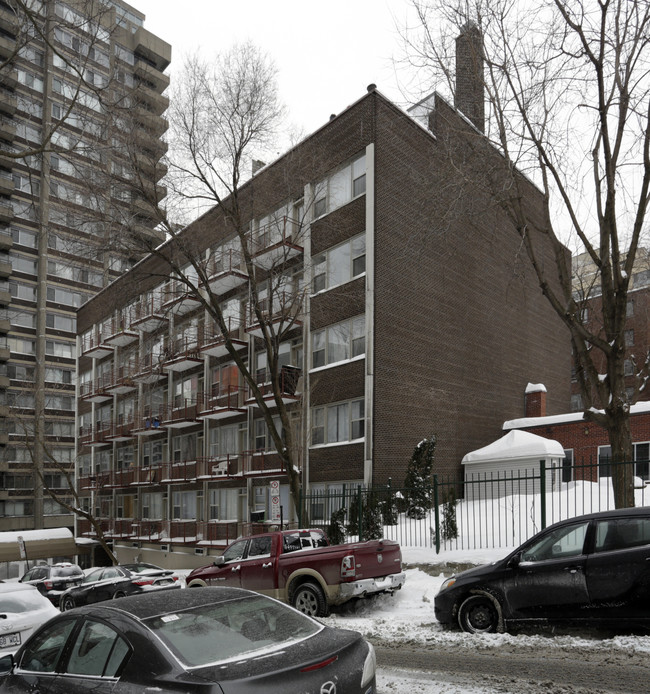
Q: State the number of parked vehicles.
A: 6